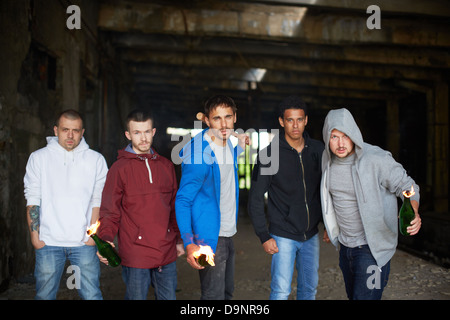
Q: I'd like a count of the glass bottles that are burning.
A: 3